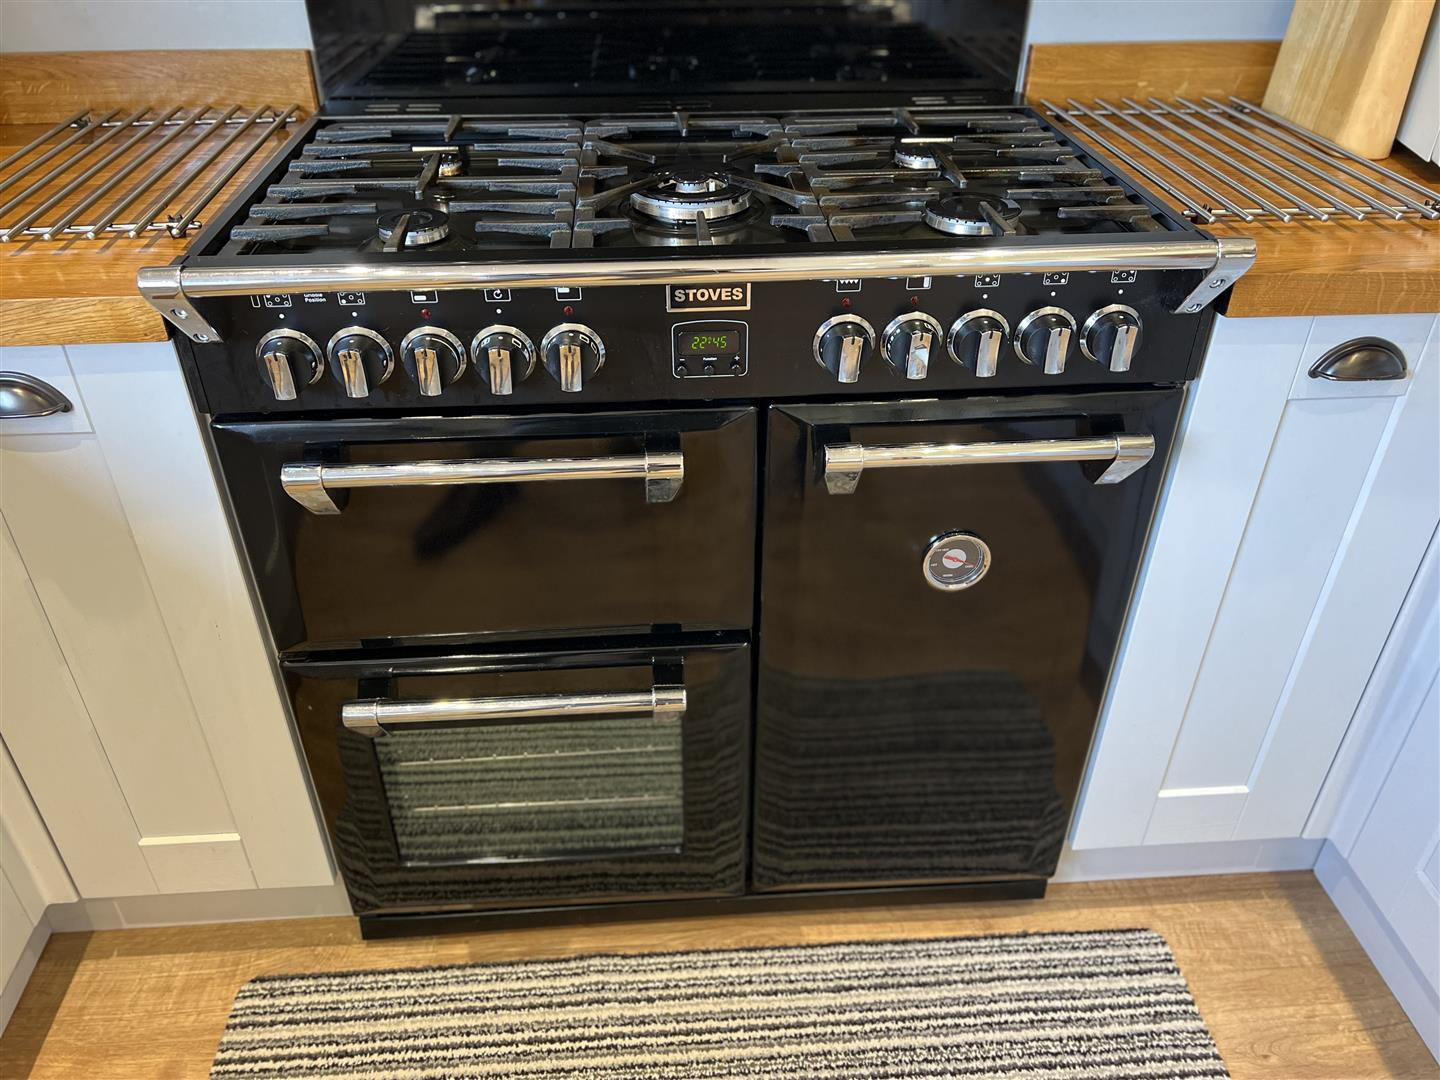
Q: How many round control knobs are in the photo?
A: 10